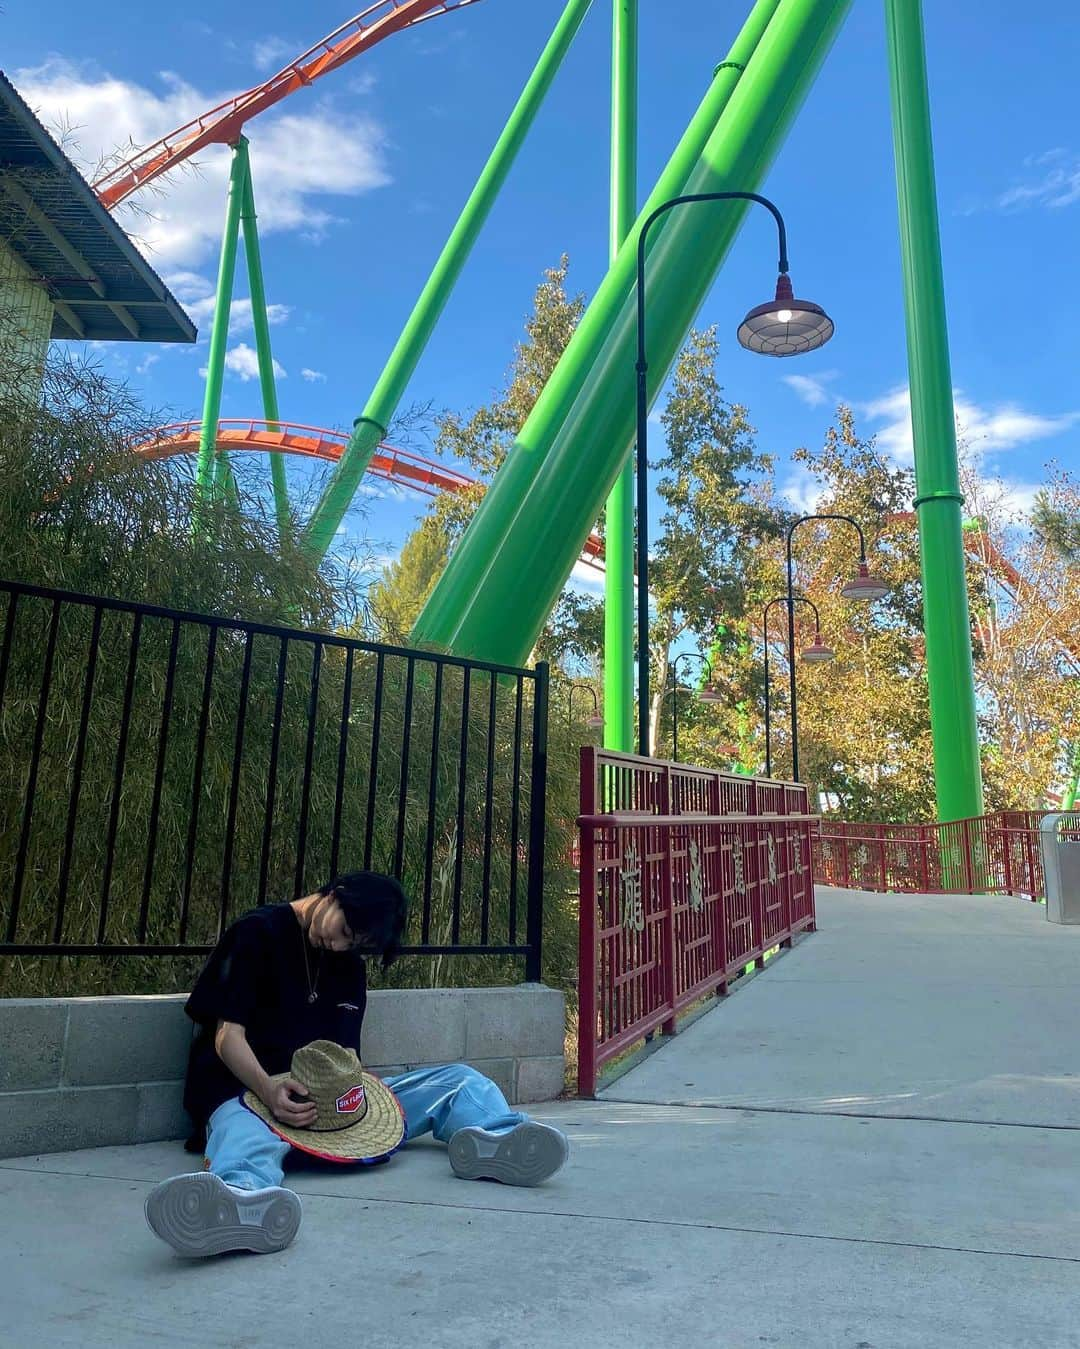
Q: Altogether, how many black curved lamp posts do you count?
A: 5